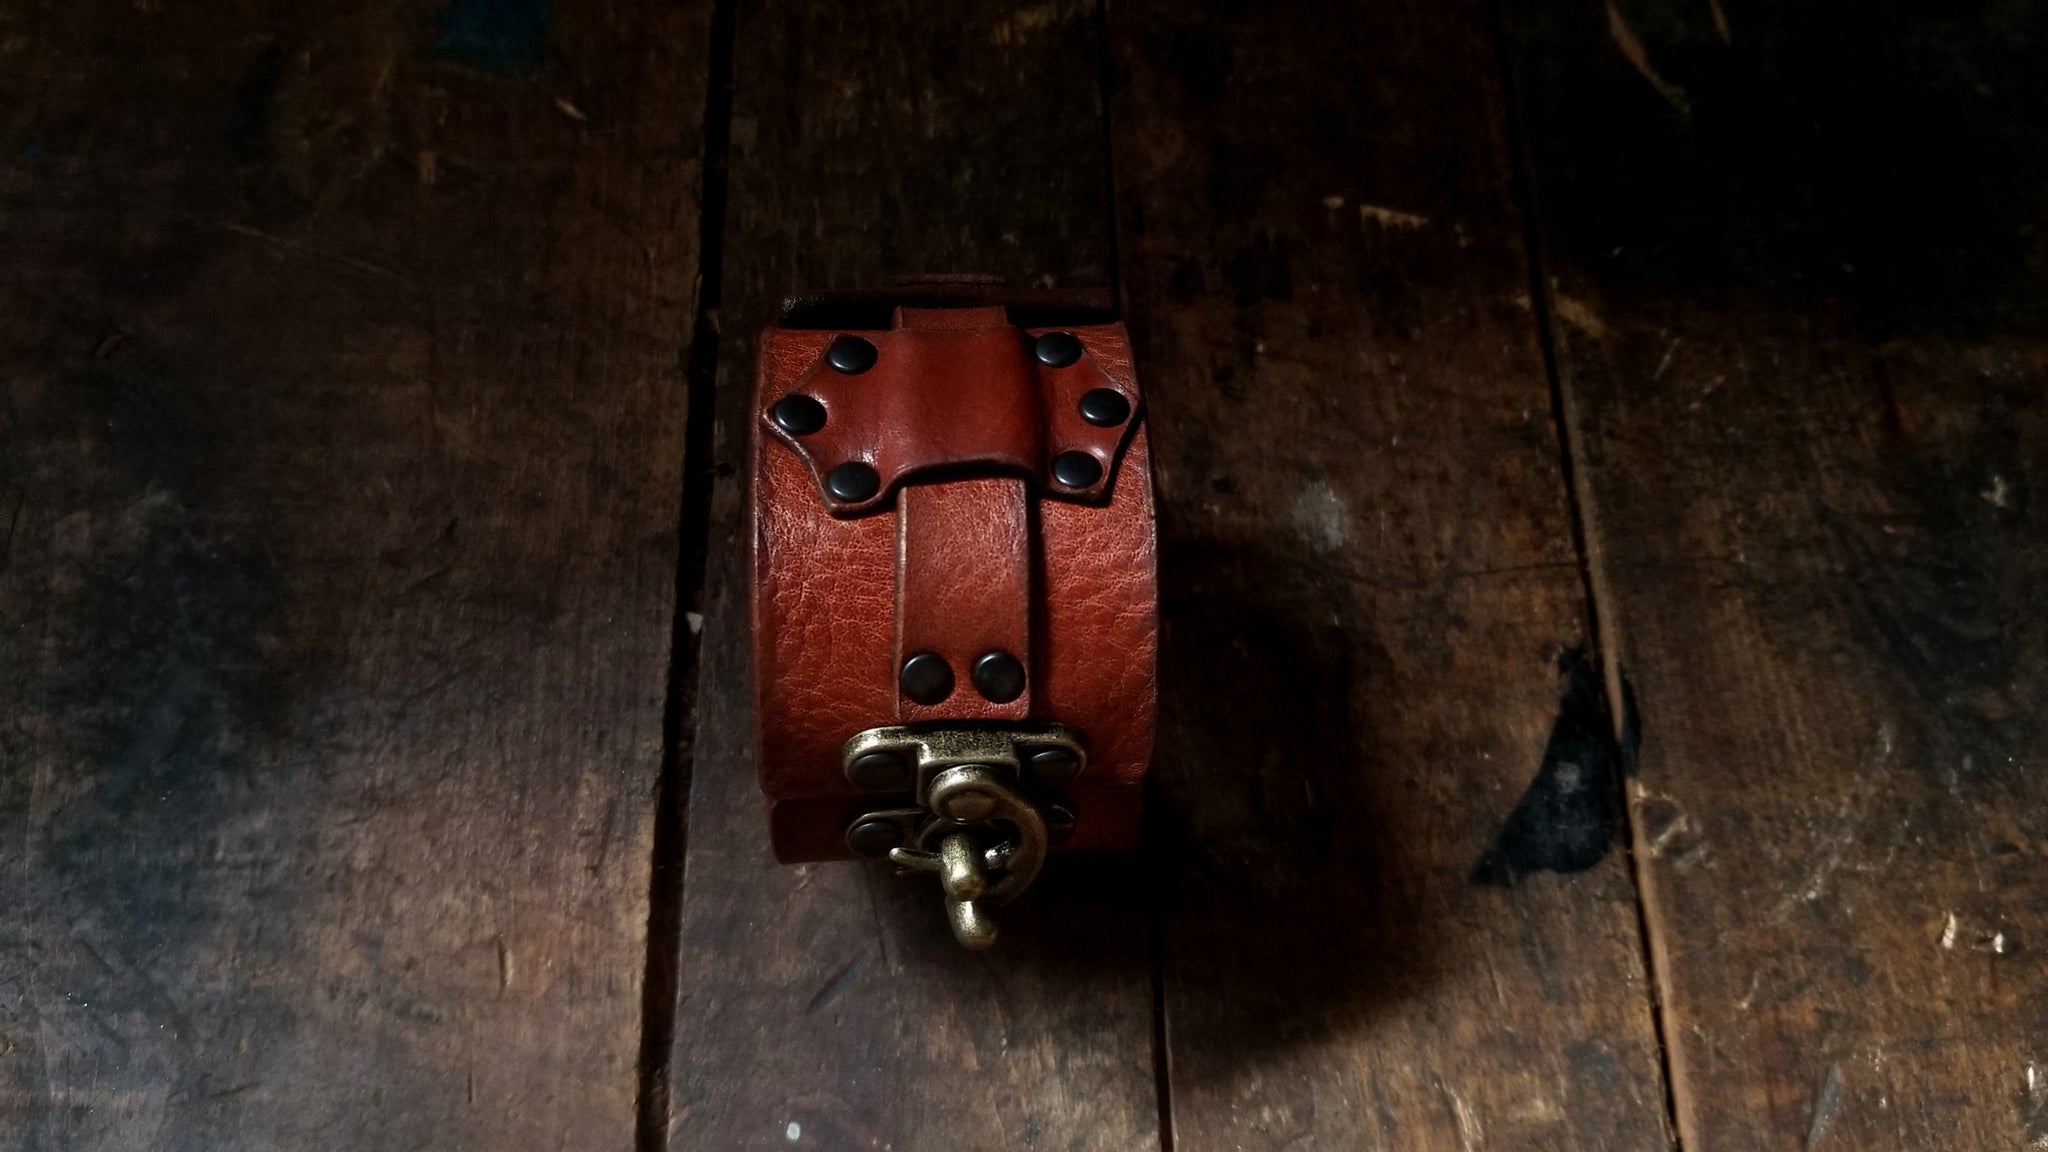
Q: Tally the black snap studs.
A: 12